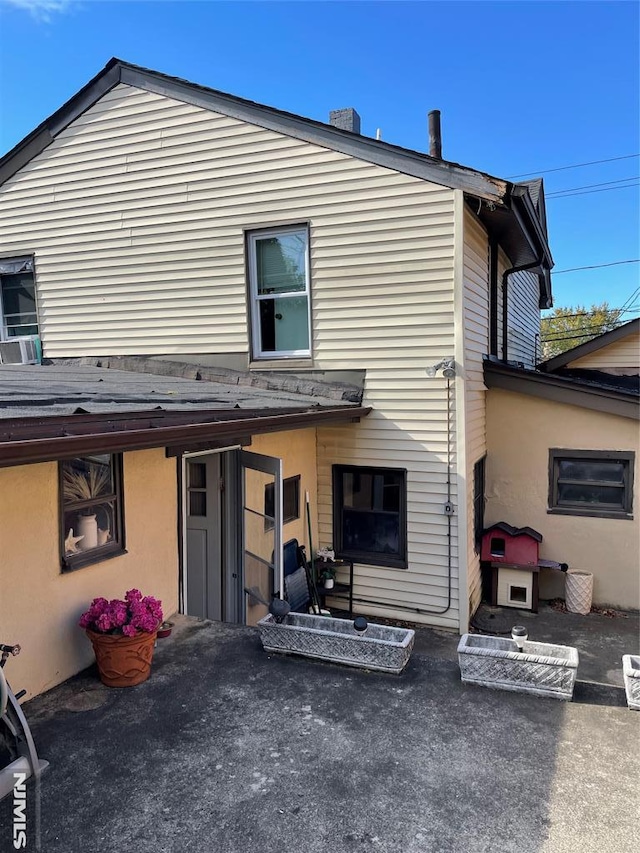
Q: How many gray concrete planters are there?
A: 3